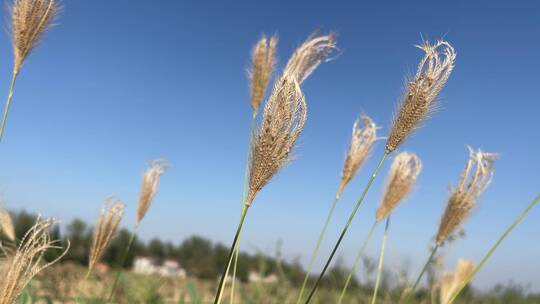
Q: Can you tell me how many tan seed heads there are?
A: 12